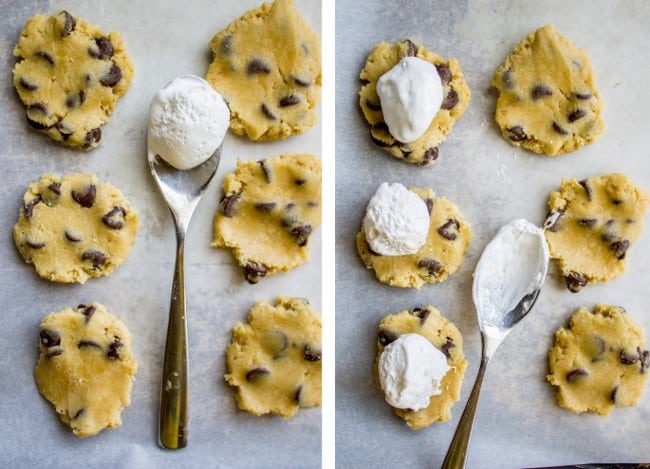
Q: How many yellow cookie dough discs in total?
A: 12